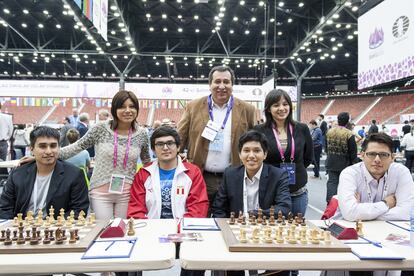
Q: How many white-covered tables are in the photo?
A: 2